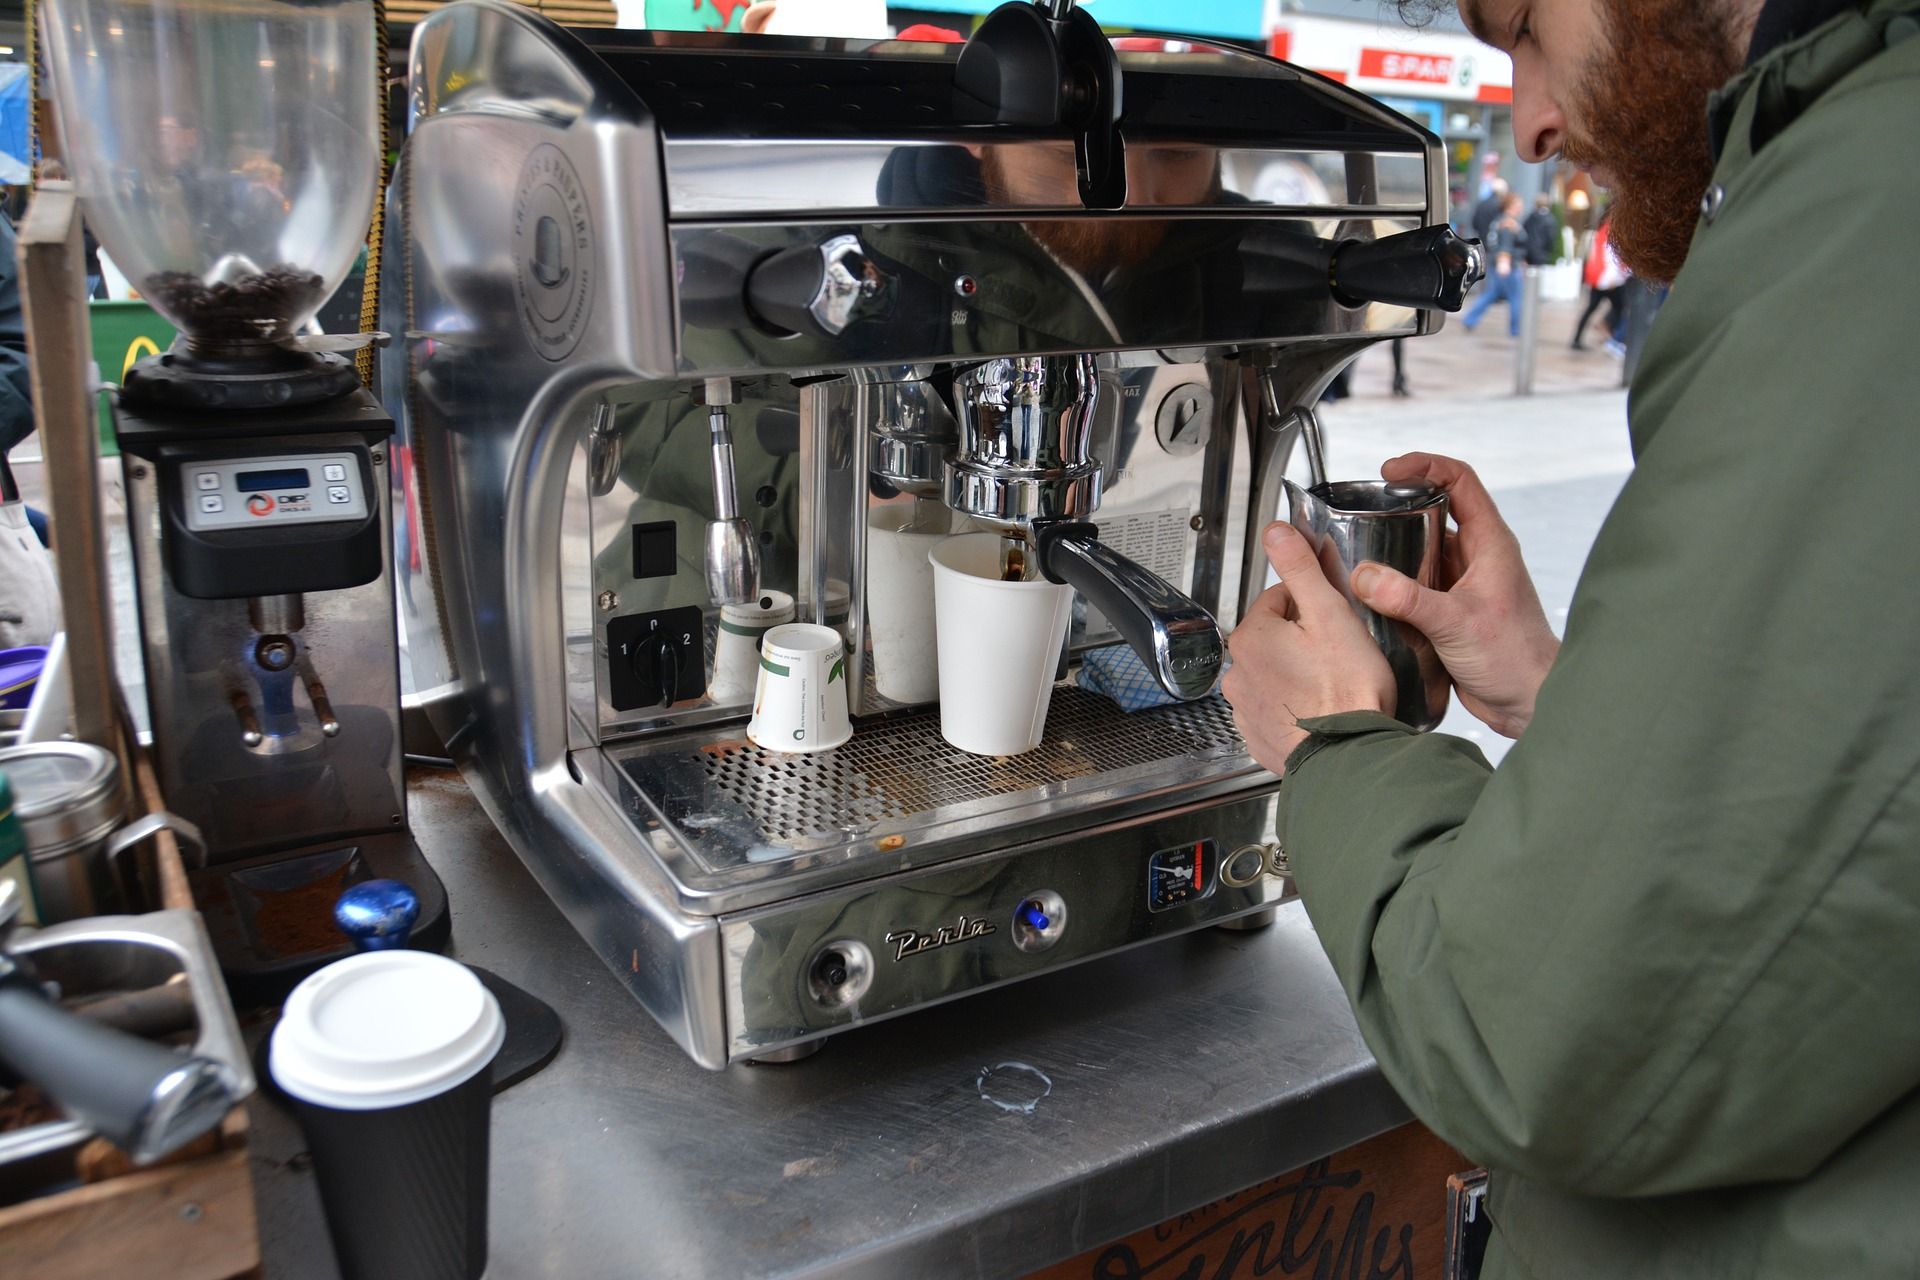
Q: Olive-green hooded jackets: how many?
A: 1